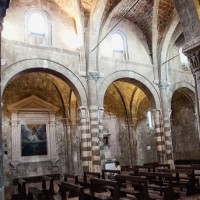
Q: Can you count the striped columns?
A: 2